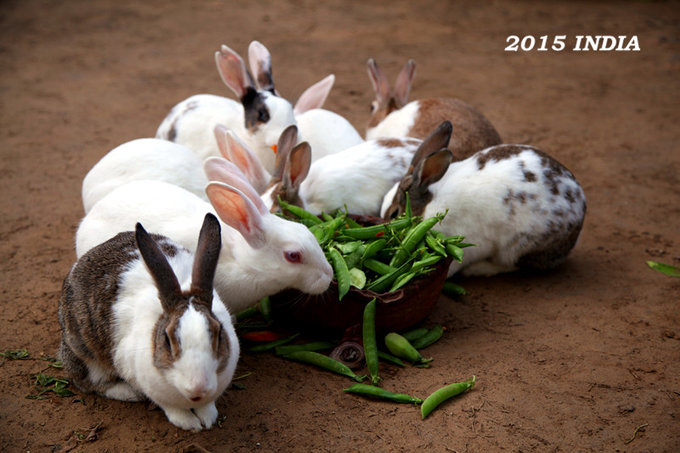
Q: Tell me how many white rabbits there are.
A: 3